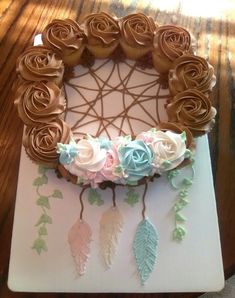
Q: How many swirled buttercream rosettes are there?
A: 13